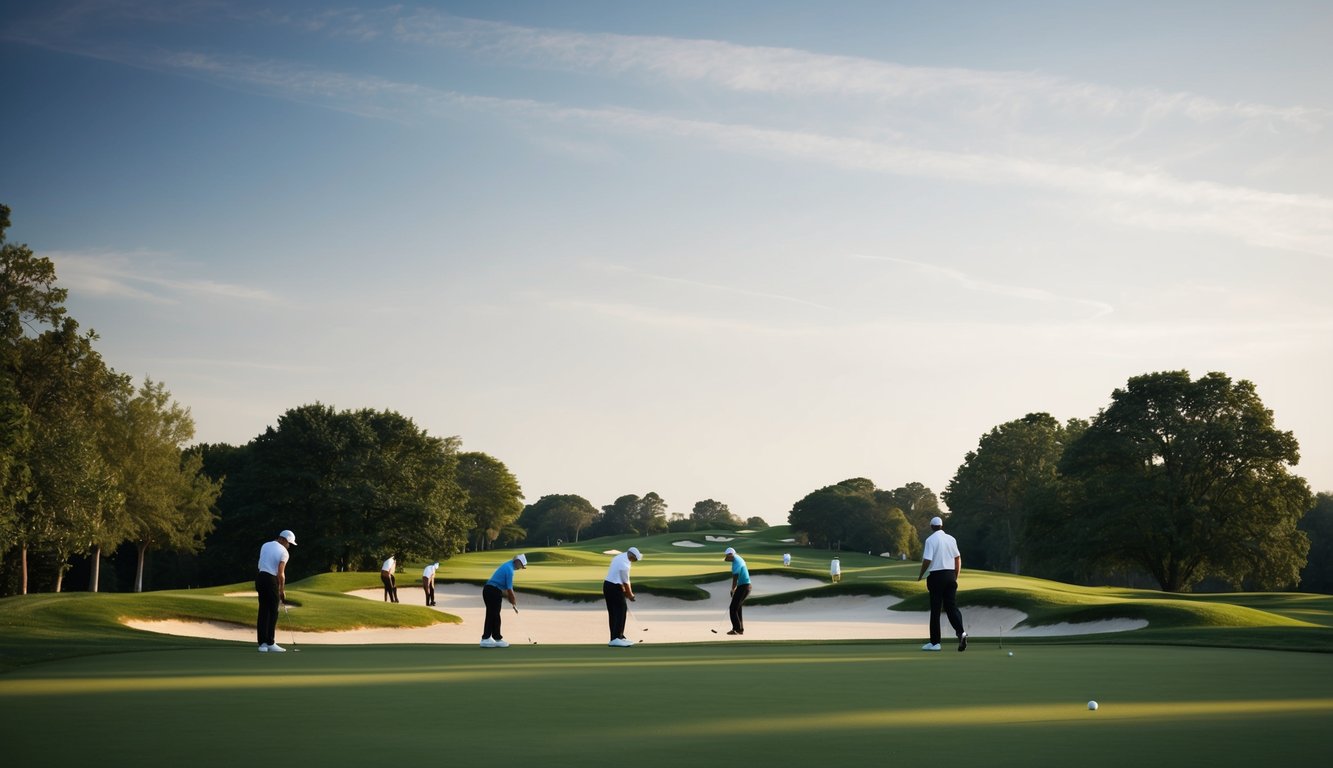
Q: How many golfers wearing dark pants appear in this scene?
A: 7